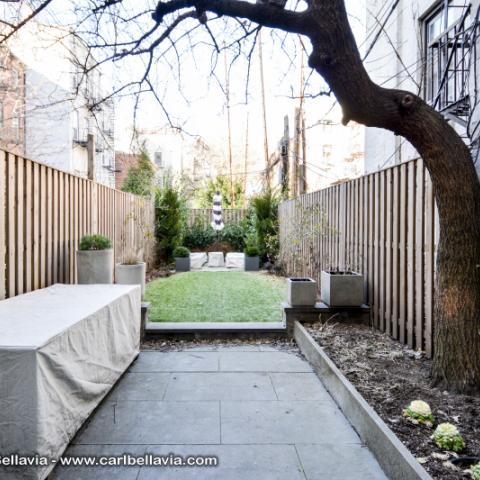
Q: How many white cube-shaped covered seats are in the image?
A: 3